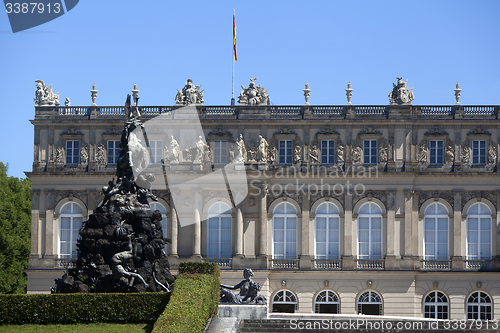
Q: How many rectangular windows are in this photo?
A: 9